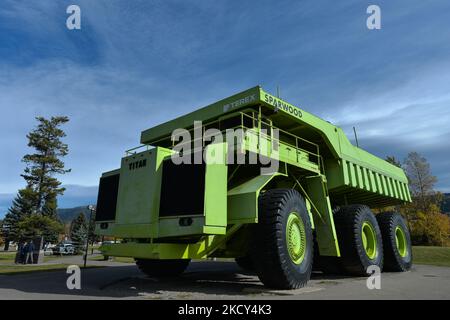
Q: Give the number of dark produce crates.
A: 0